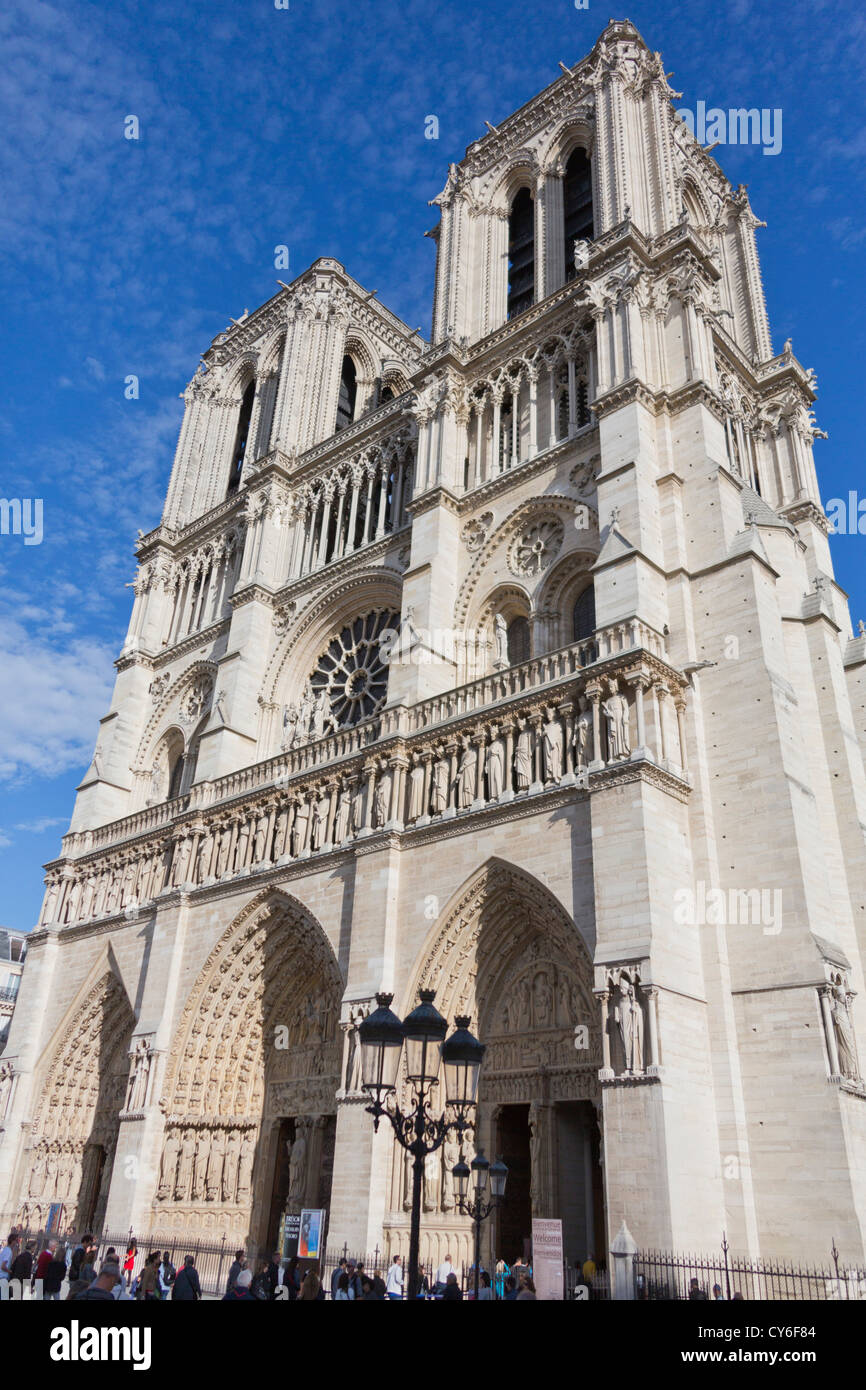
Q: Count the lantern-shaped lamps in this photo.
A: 6